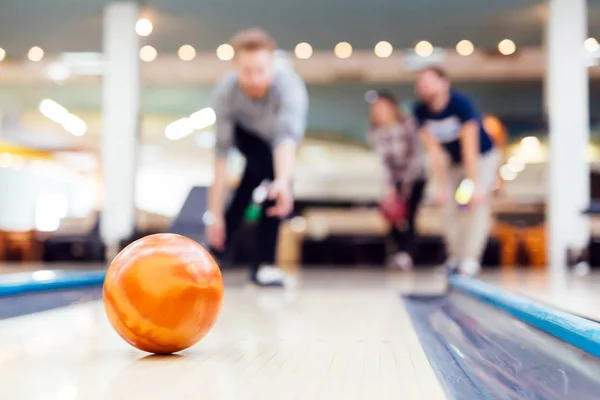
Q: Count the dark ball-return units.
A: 1